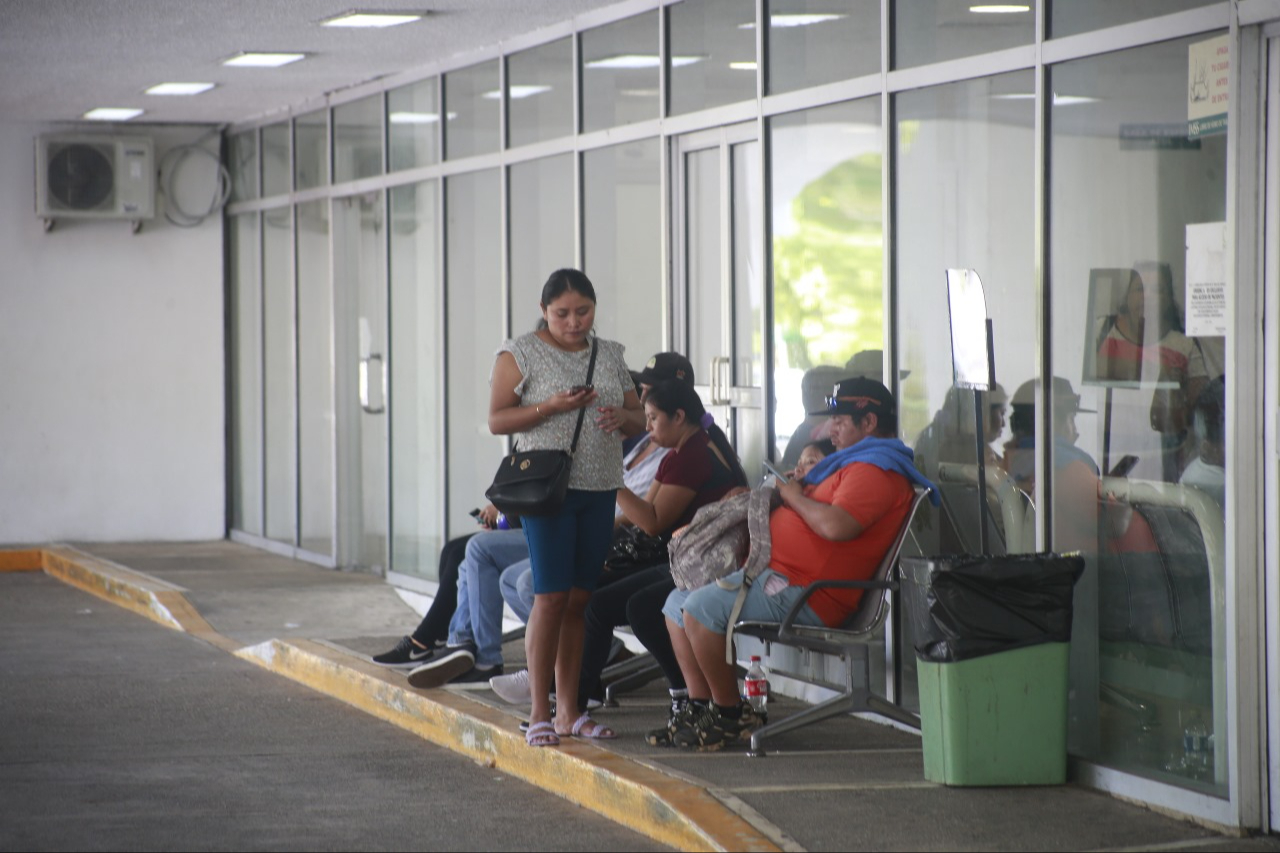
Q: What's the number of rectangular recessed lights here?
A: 4